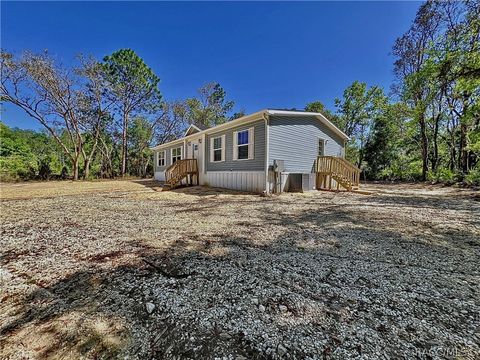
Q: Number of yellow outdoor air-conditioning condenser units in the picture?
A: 0